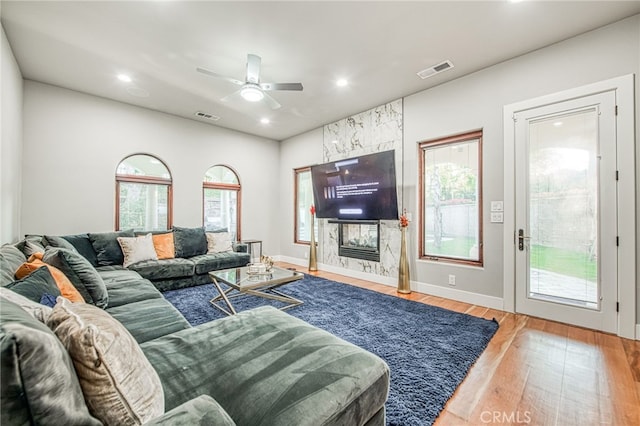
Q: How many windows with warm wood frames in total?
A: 4